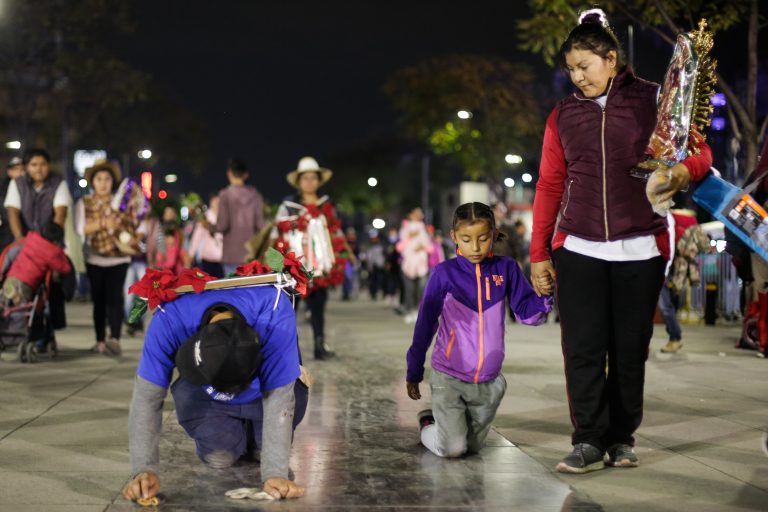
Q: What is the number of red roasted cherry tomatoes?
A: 0